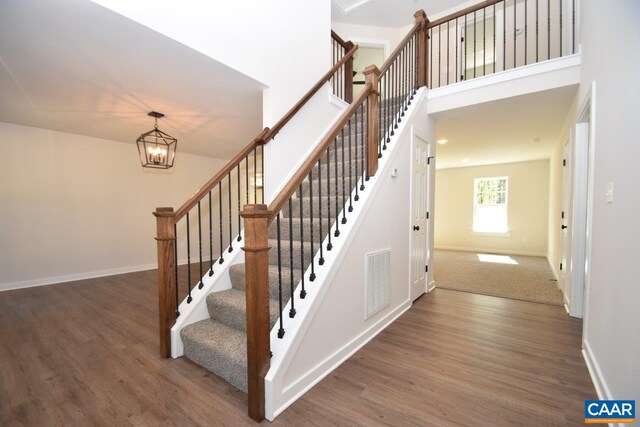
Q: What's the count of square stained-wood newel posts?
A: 5